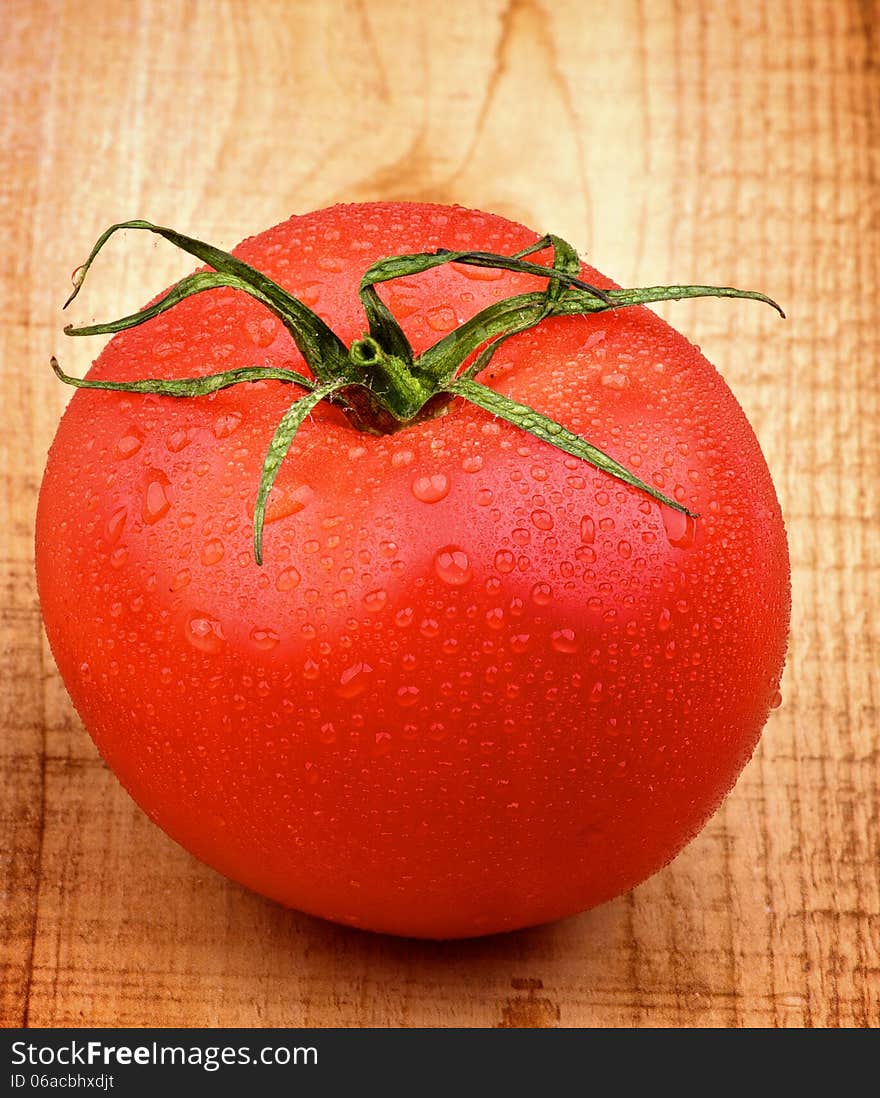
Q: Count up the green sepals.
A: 8